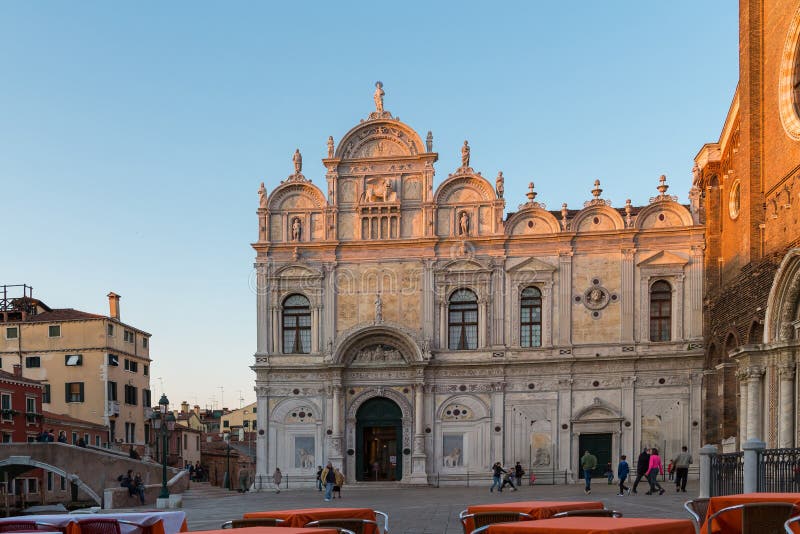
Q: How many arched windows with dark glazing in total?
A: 4